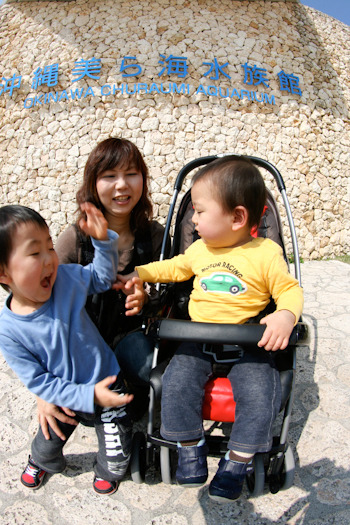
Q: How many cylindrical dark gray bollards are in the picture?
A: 0